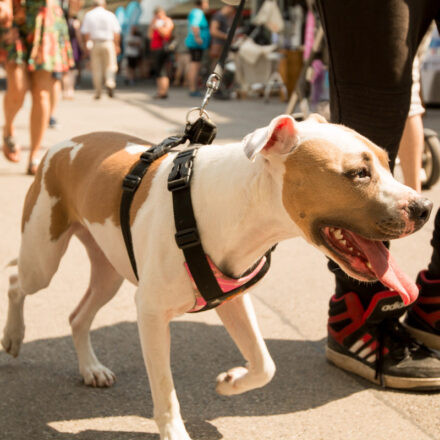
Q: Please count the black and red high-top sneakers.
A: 2